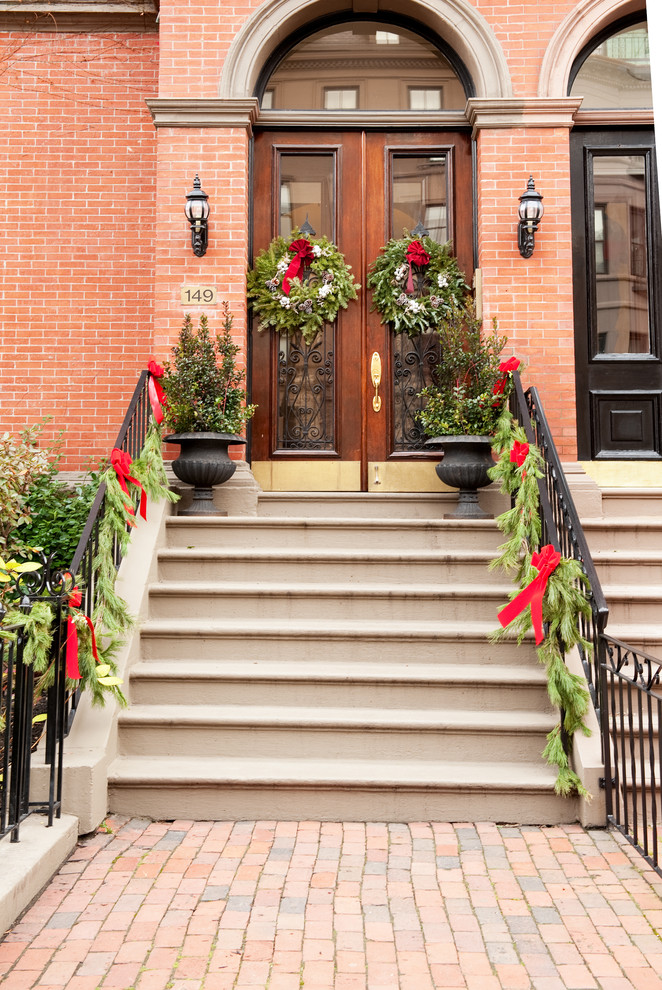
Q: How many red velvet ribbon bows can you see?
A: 8